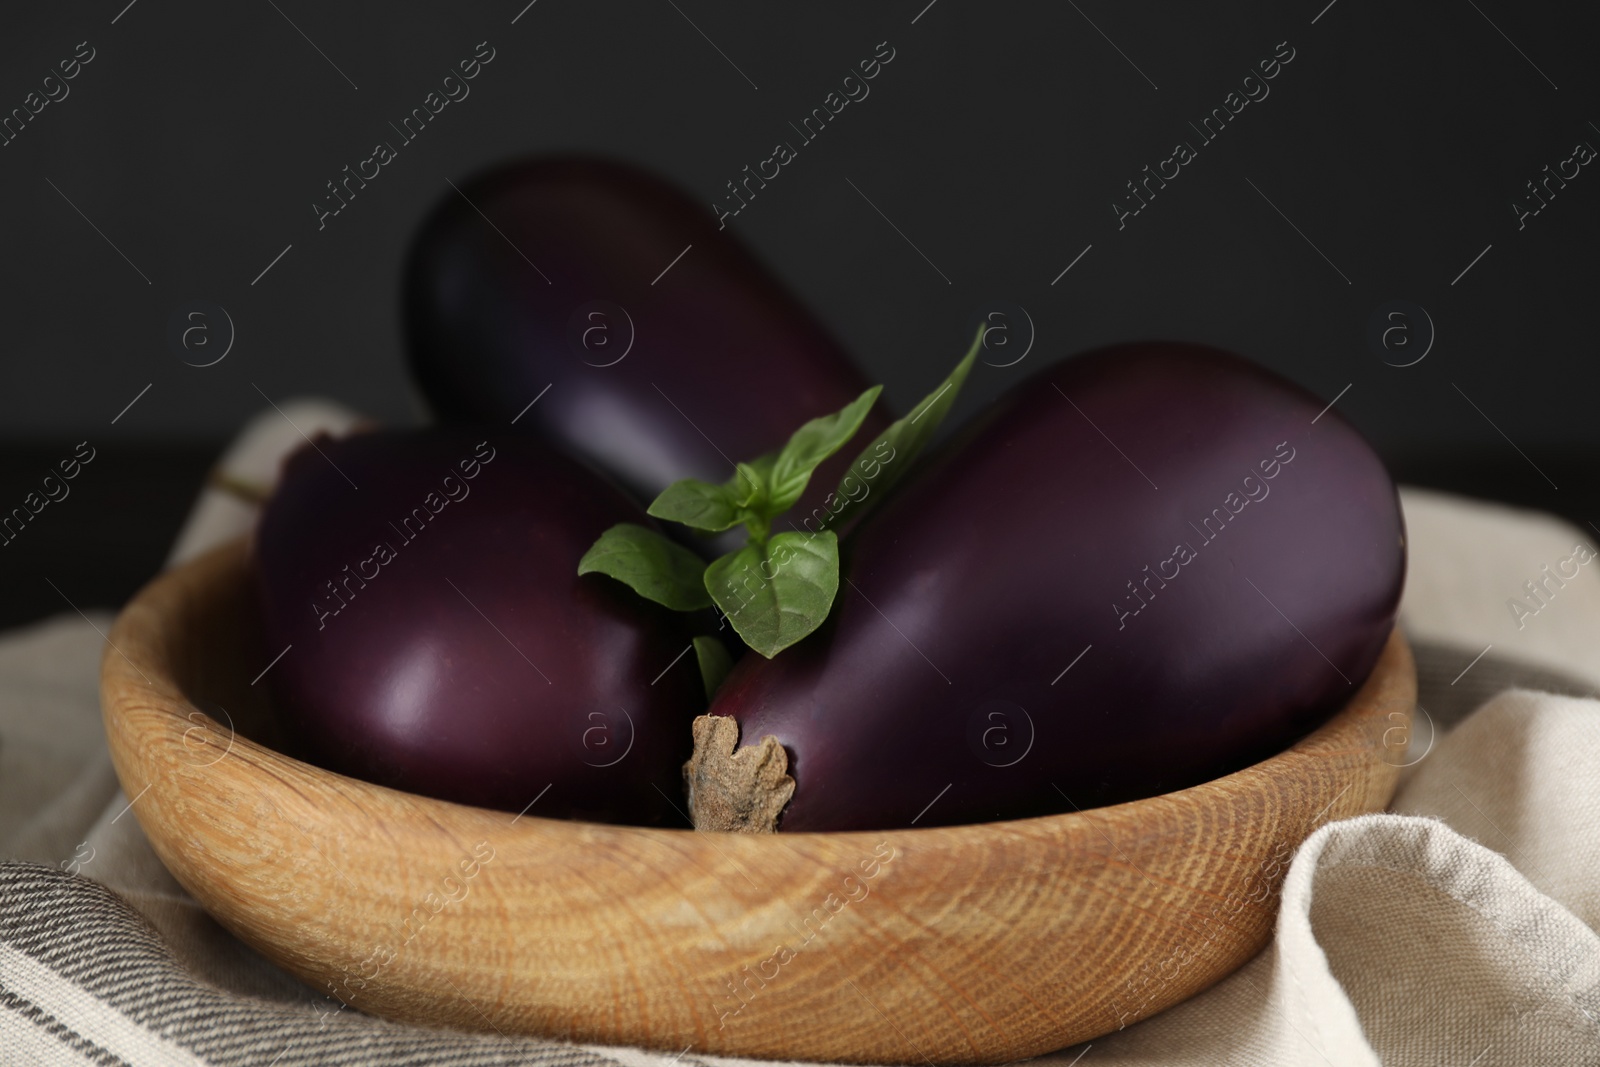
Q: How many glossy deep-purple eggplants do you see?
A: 3